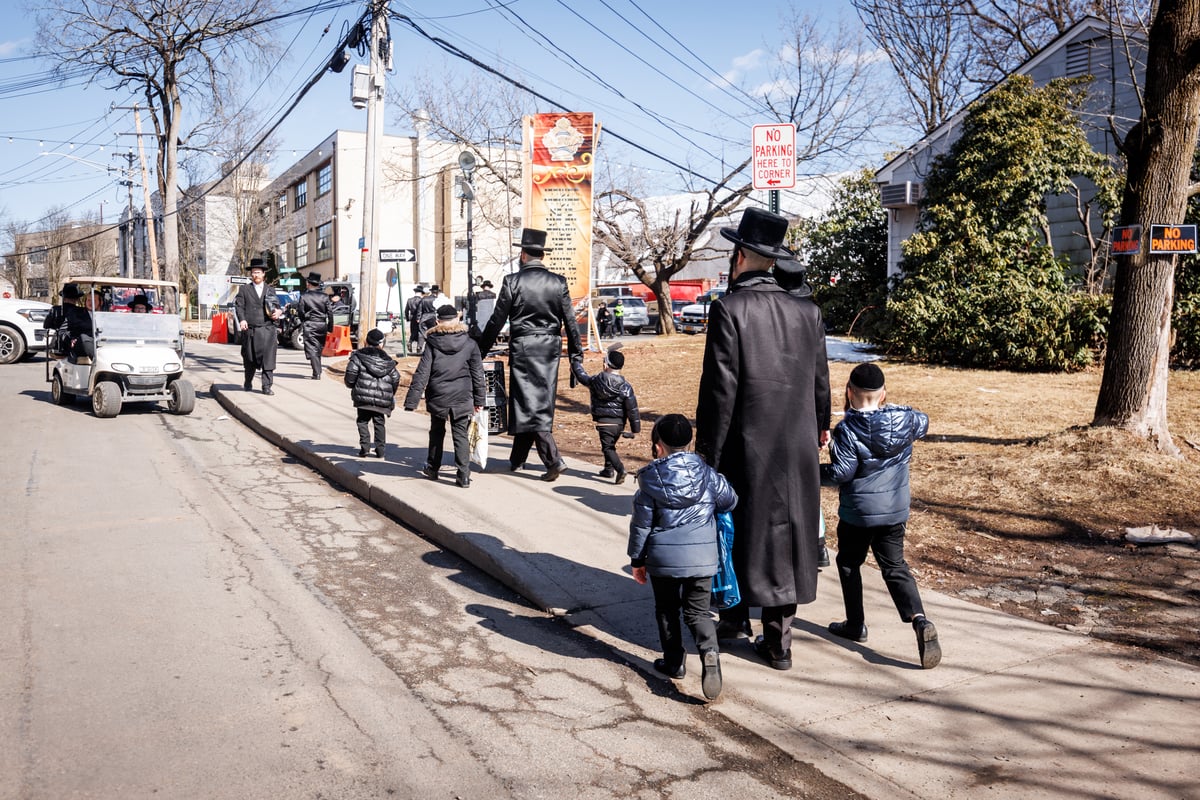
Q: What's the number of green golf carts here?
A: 0